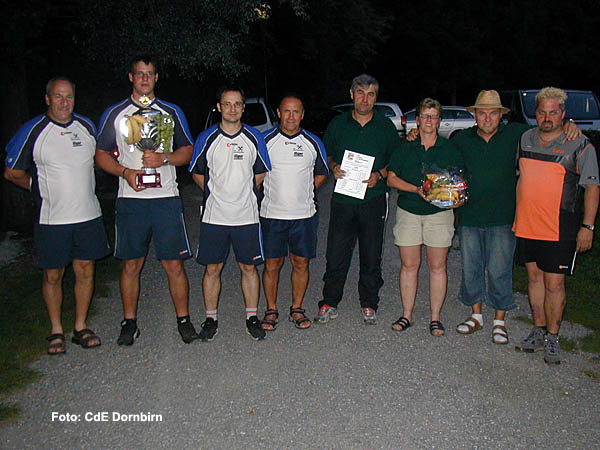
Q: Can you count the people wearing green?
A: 3